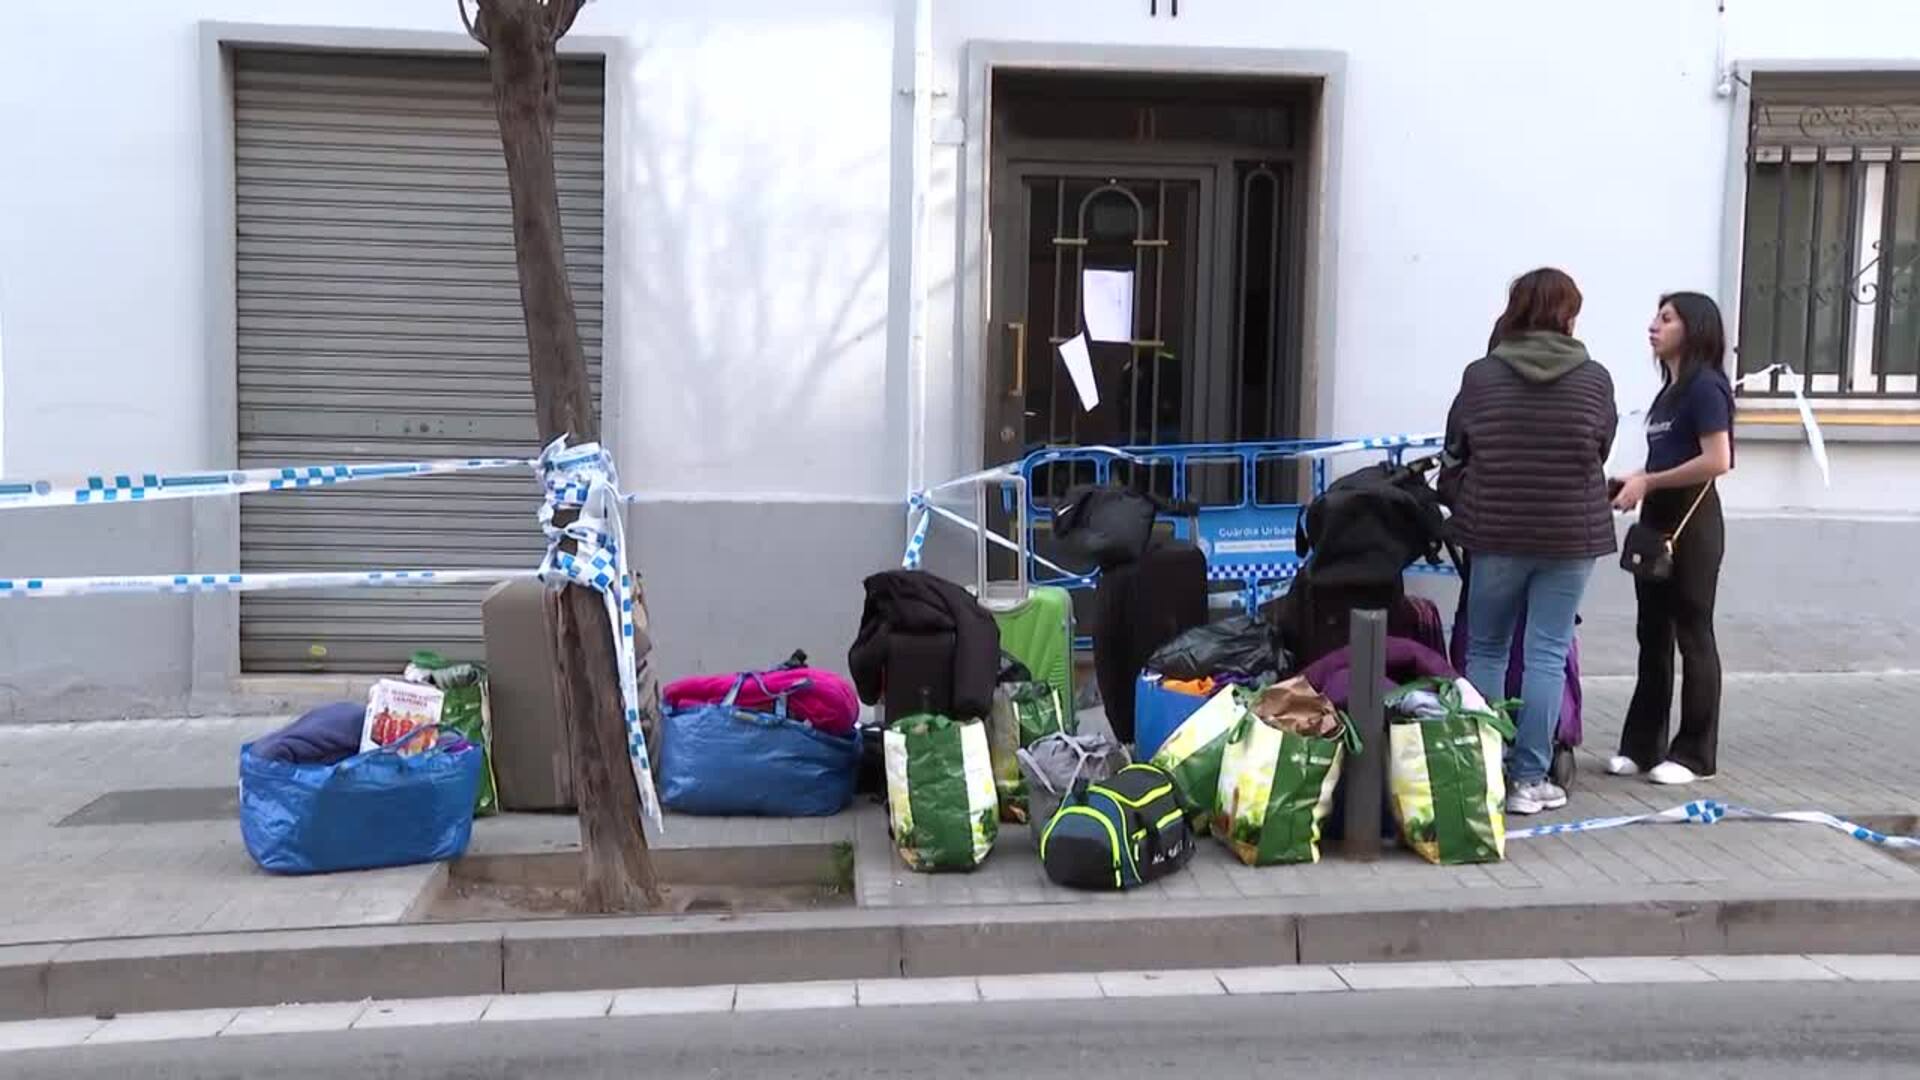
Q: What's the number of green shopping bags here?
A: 6